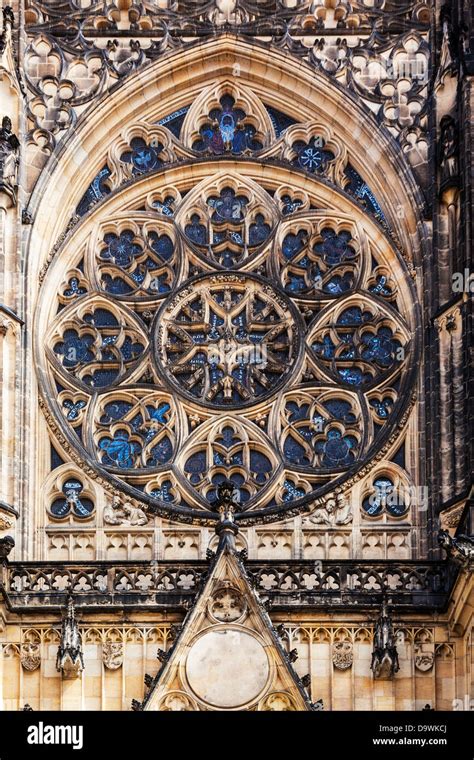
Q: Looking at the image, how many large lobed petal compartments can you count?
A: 8